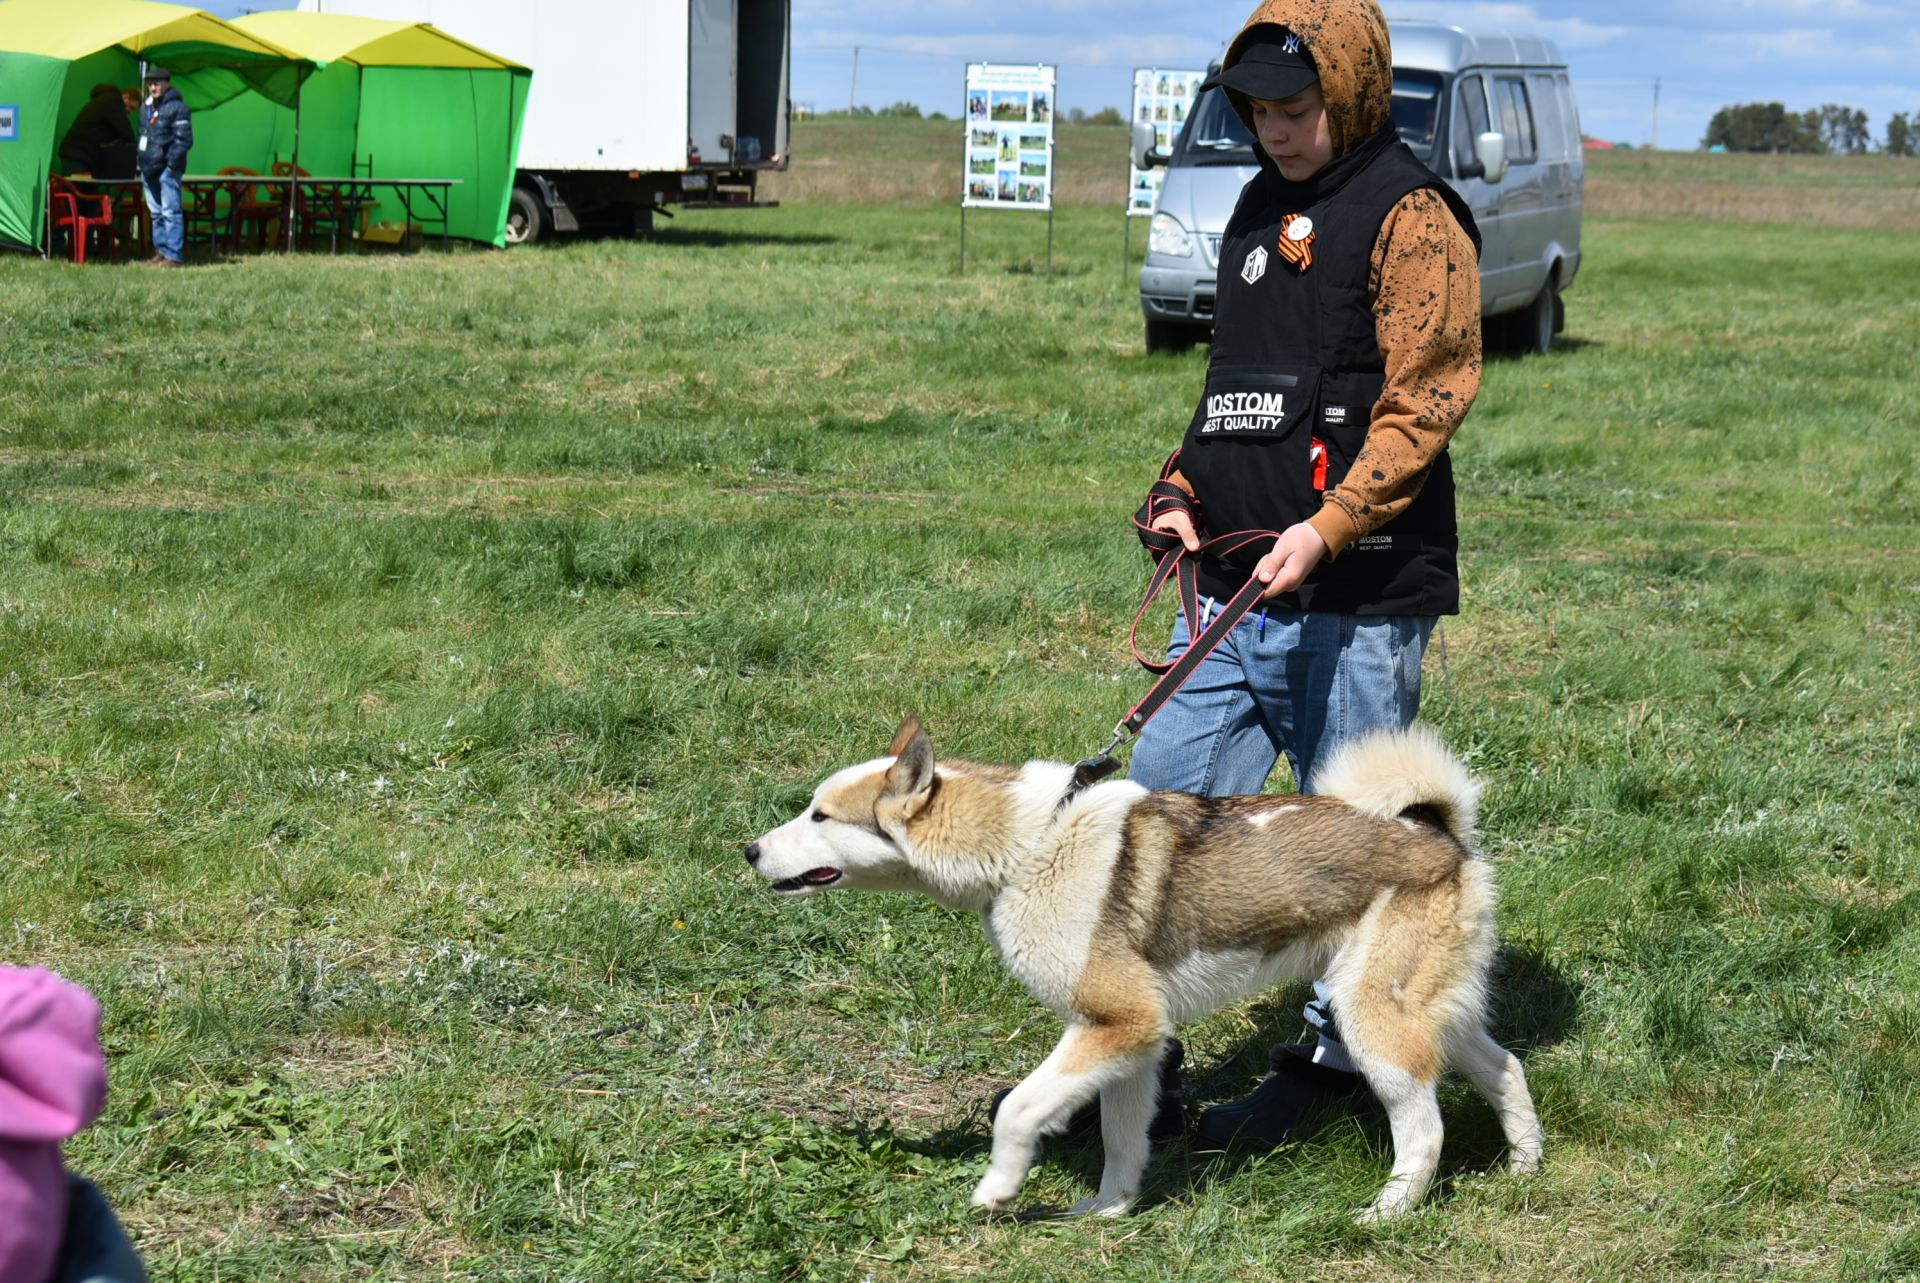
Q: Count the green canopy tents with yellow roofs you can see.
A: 2